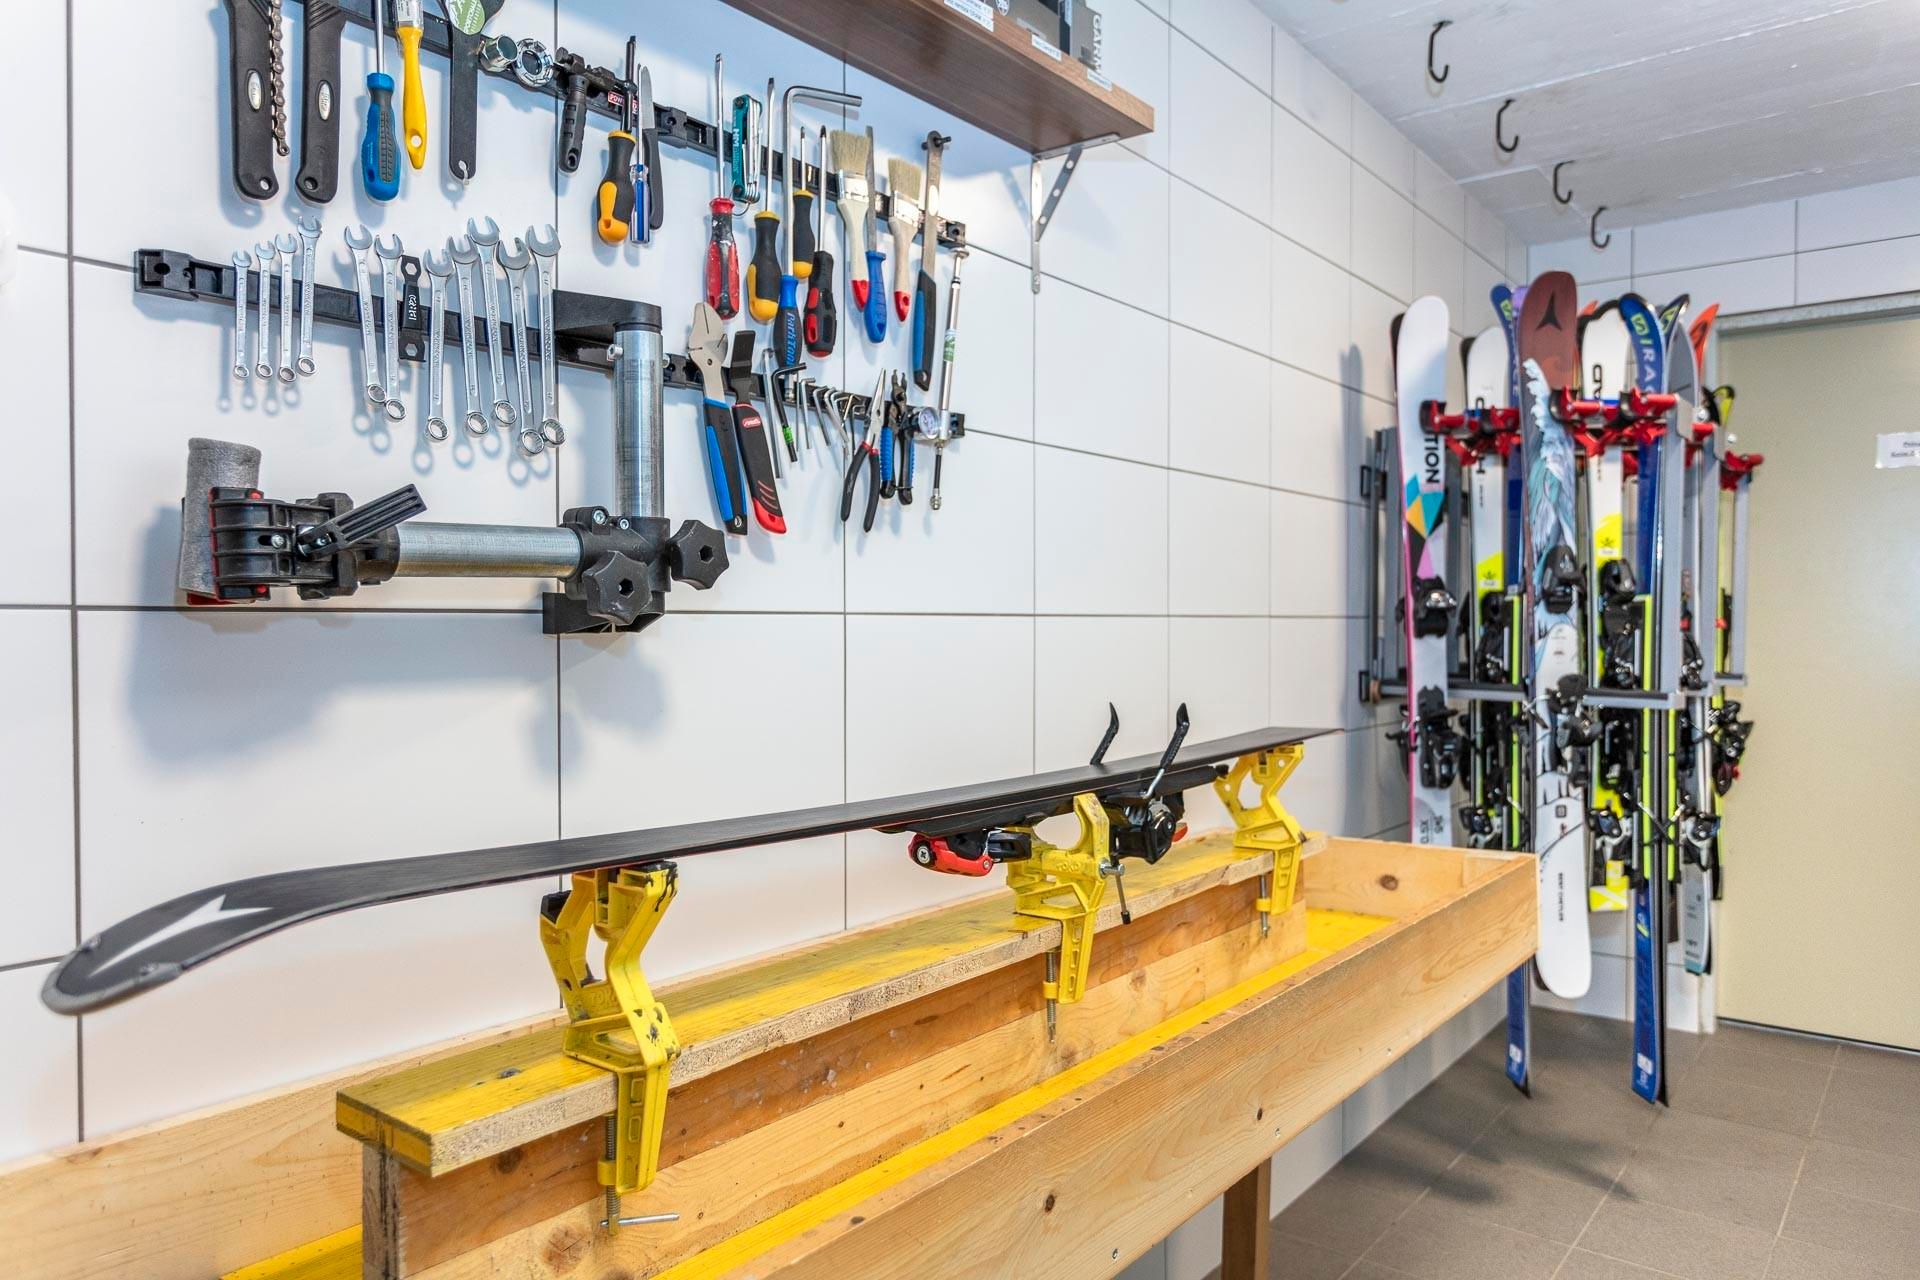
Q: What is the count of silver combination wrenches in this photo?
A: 11